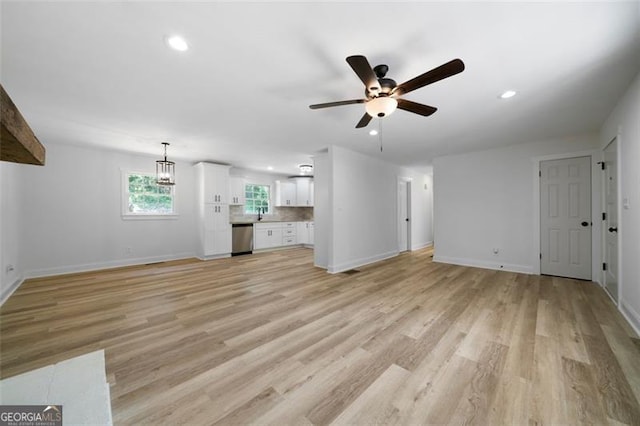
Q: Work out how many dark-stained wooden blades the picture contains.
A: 5